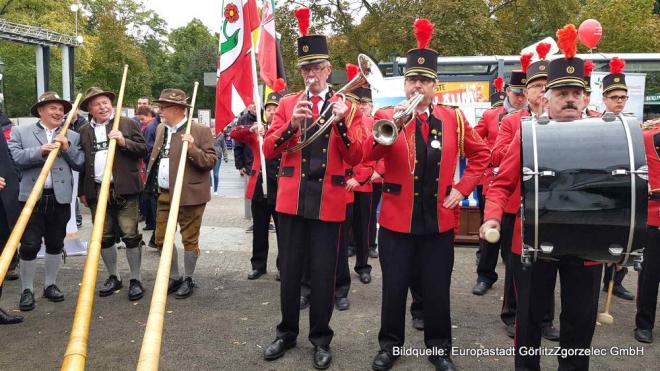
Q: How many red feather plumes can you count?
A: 10